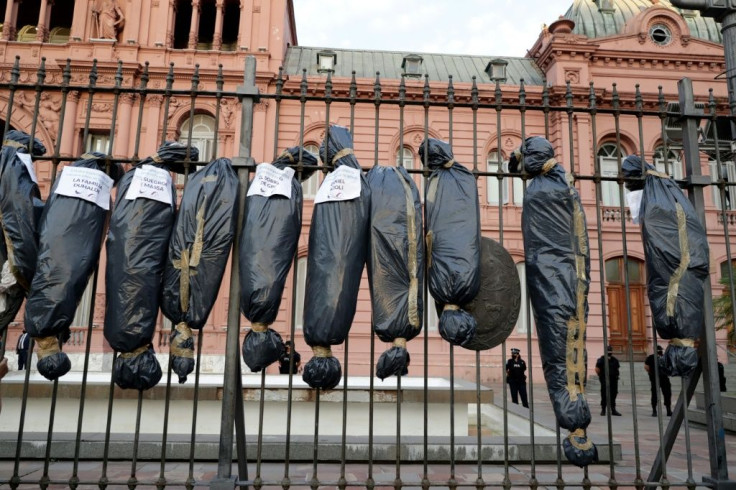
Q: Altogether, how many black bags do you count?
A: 10